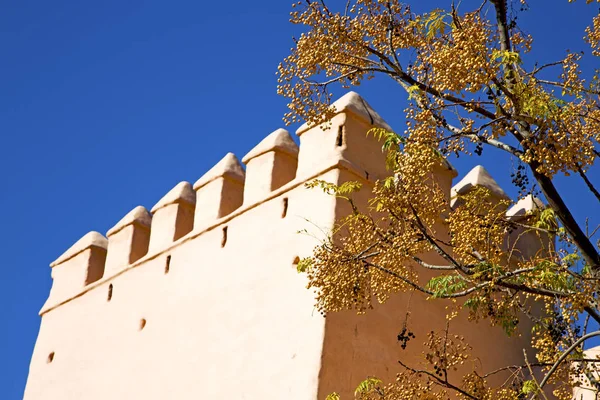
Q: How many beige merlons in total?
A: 8